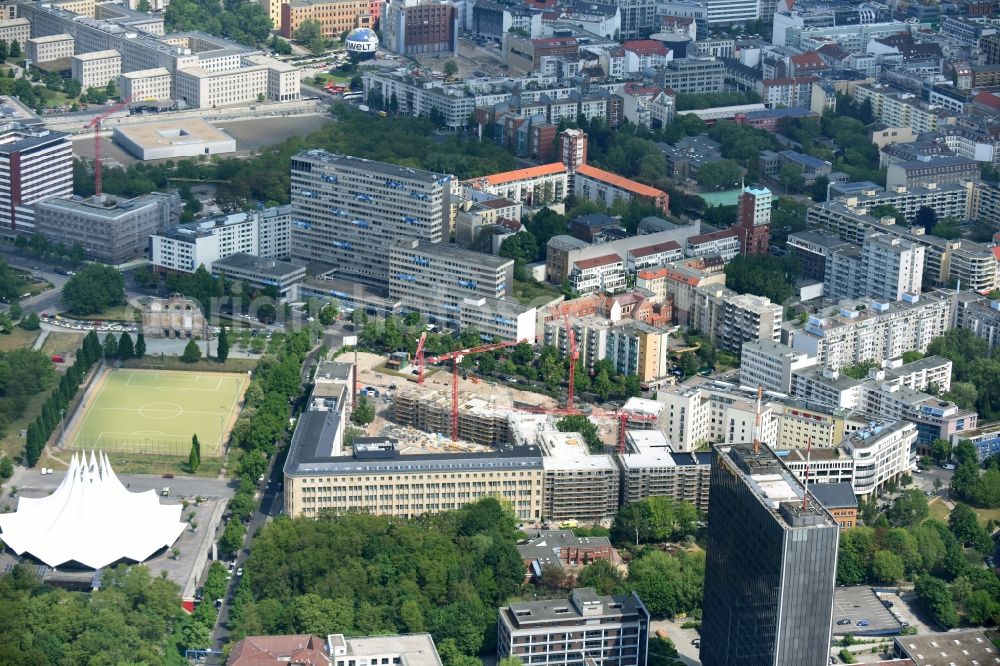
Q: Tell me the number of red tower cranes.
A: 5